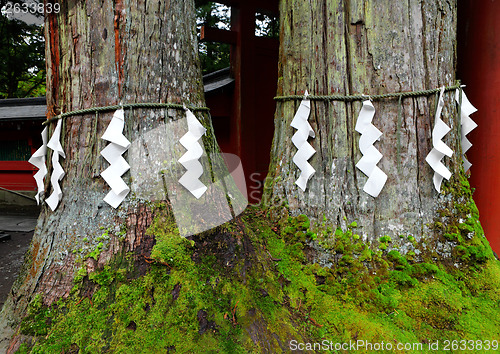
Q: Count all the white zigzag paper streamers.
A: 8